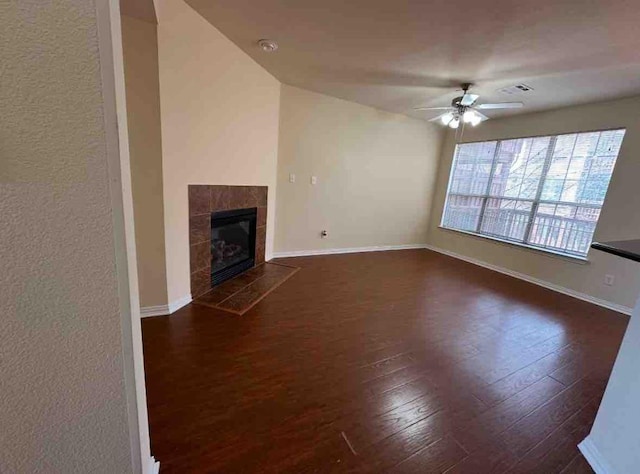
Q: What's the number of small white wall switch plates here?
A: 2